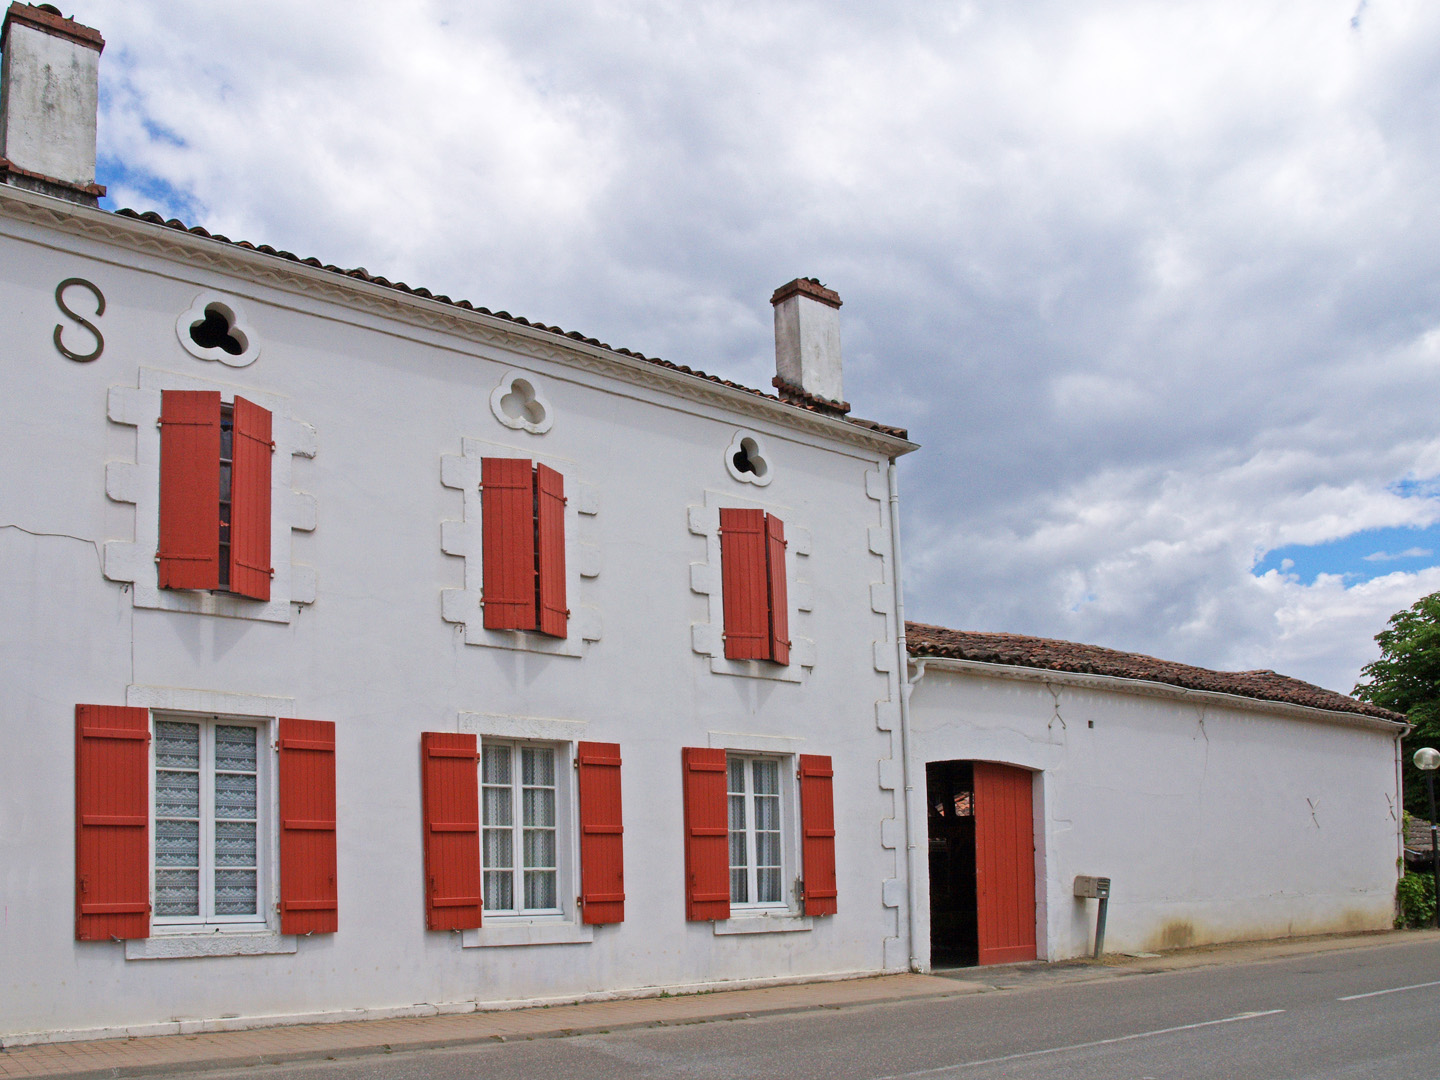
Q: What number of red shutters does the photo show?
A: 12